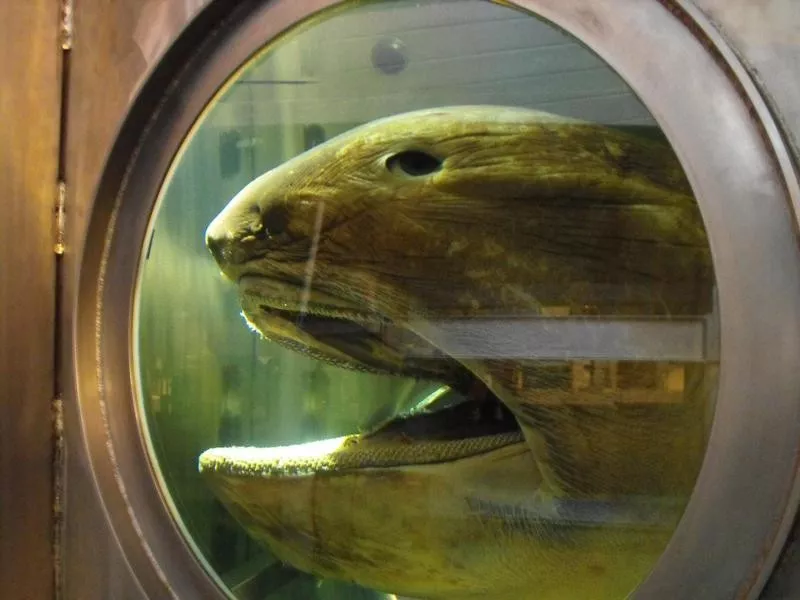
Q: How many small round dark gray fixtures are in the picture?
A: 1